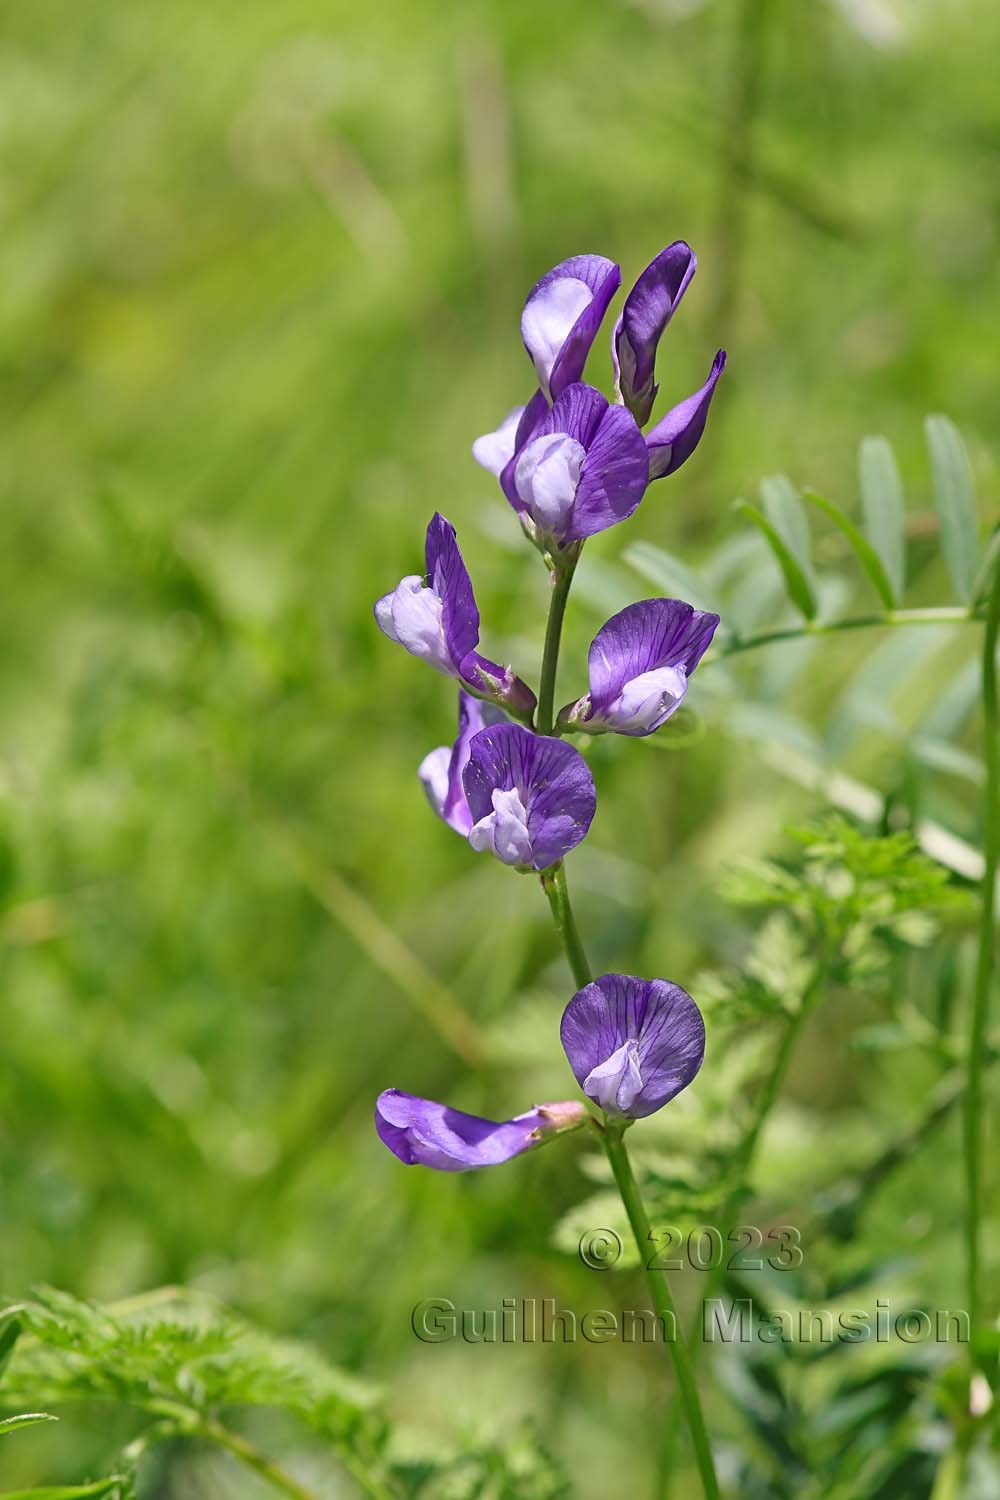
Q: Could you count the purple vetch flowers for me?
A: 11